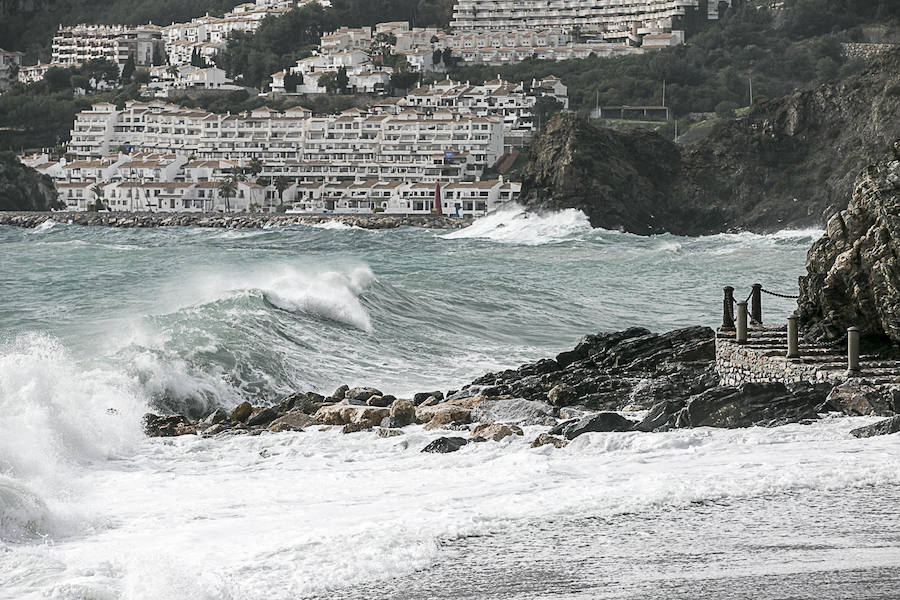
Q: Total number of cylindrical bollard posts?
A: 5